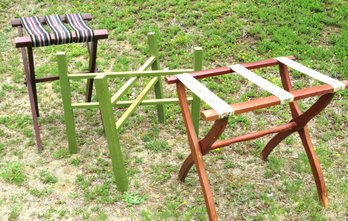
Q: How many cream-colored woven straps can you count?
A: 3